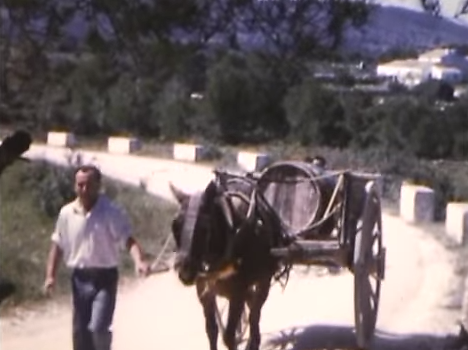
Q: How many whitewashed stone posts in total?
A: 6